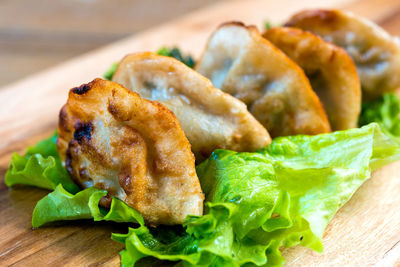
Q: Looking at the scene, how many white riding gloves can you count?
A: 0